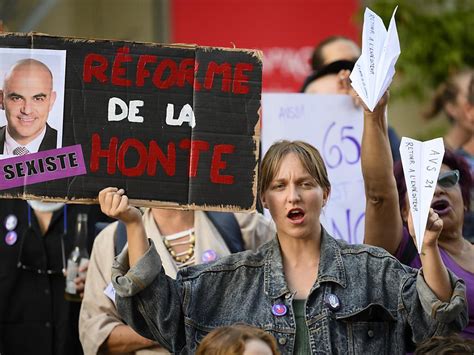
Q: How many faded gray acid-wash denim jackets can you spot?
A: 1